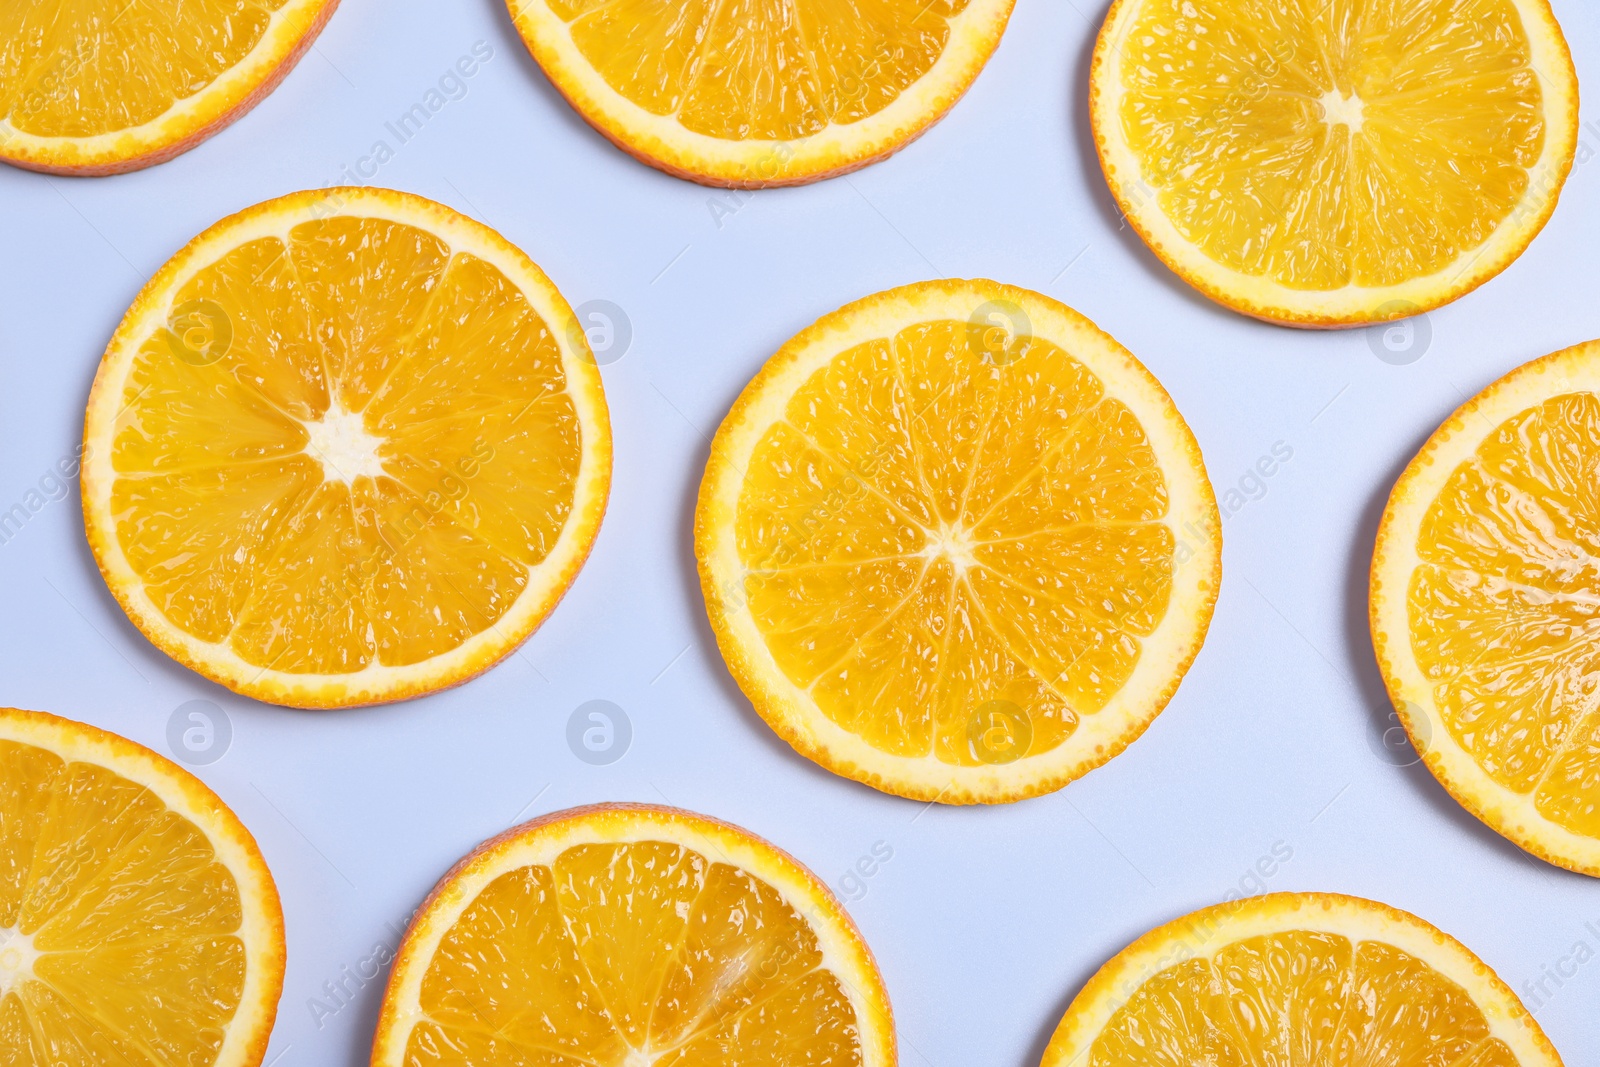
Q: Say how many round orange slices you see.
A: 9